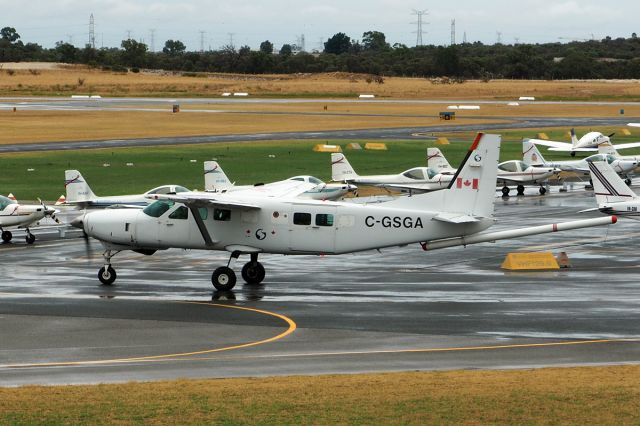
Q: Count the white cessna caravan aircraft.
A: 1